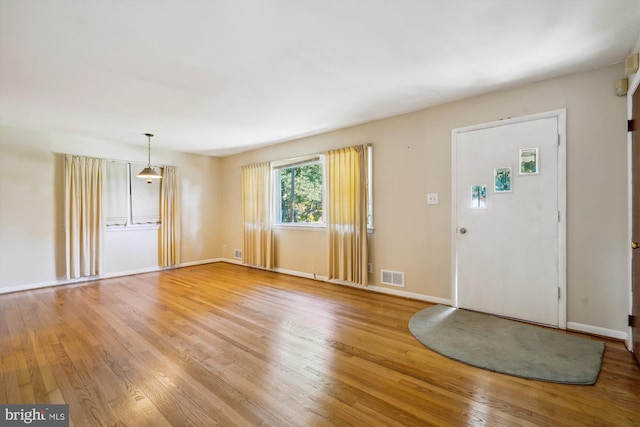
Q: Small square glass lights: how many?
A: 3